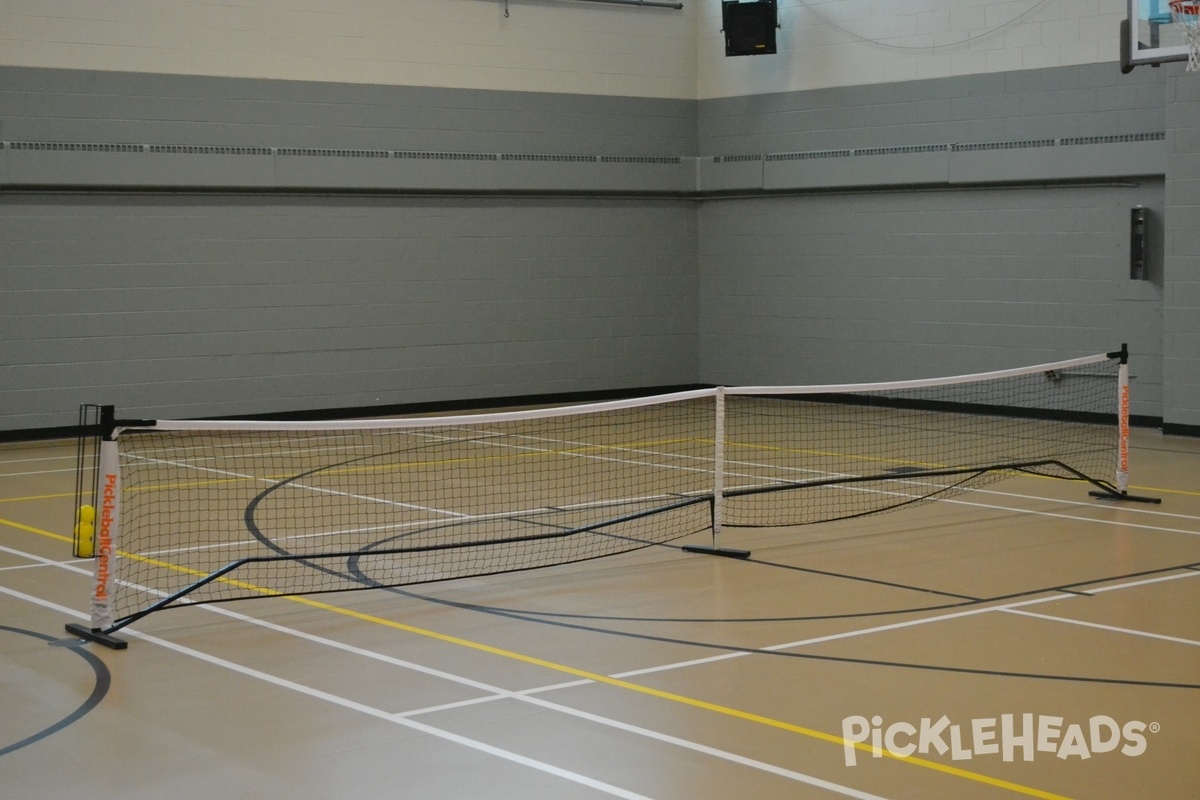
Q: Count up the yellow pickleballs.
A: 3